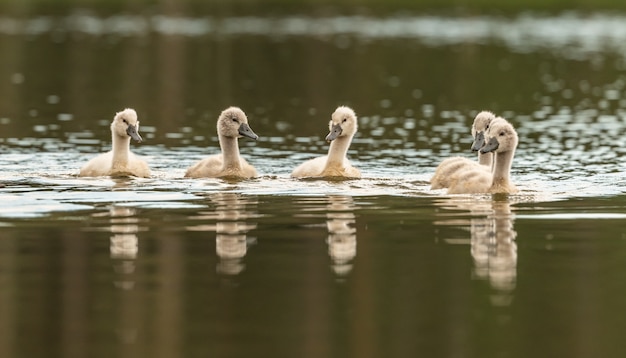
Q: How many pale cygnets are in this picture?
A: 5